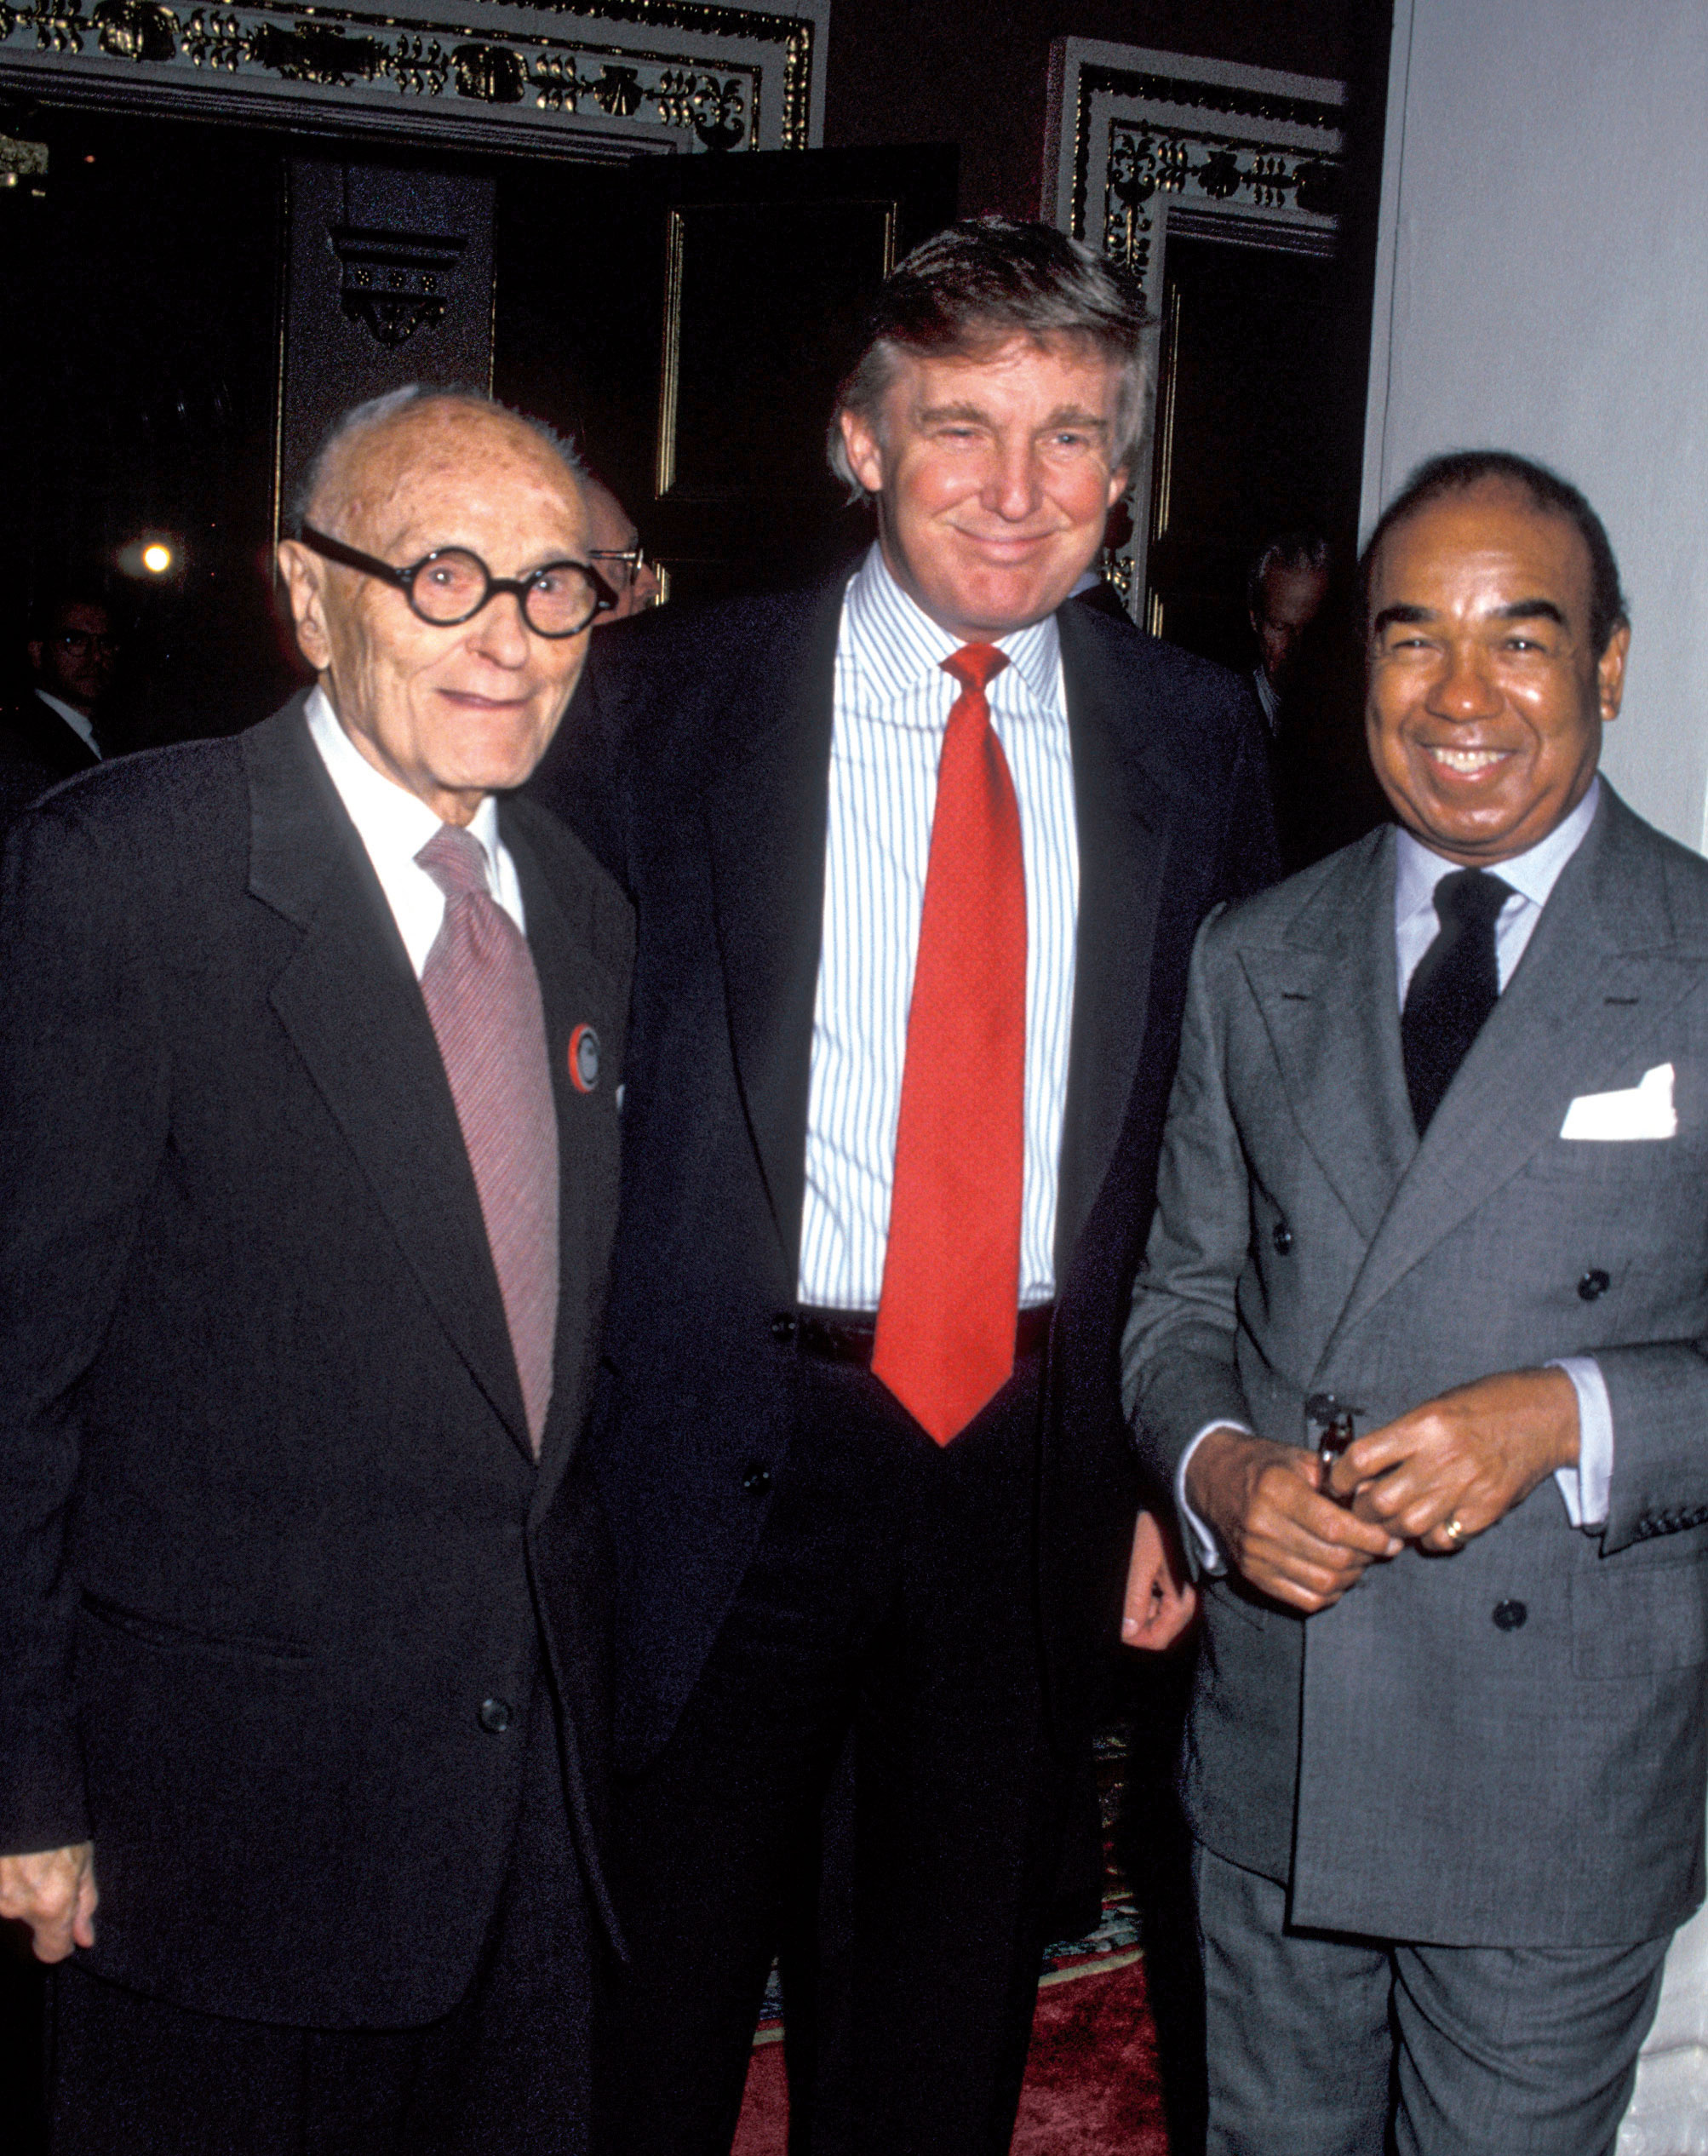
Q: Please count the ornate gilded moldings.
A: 2